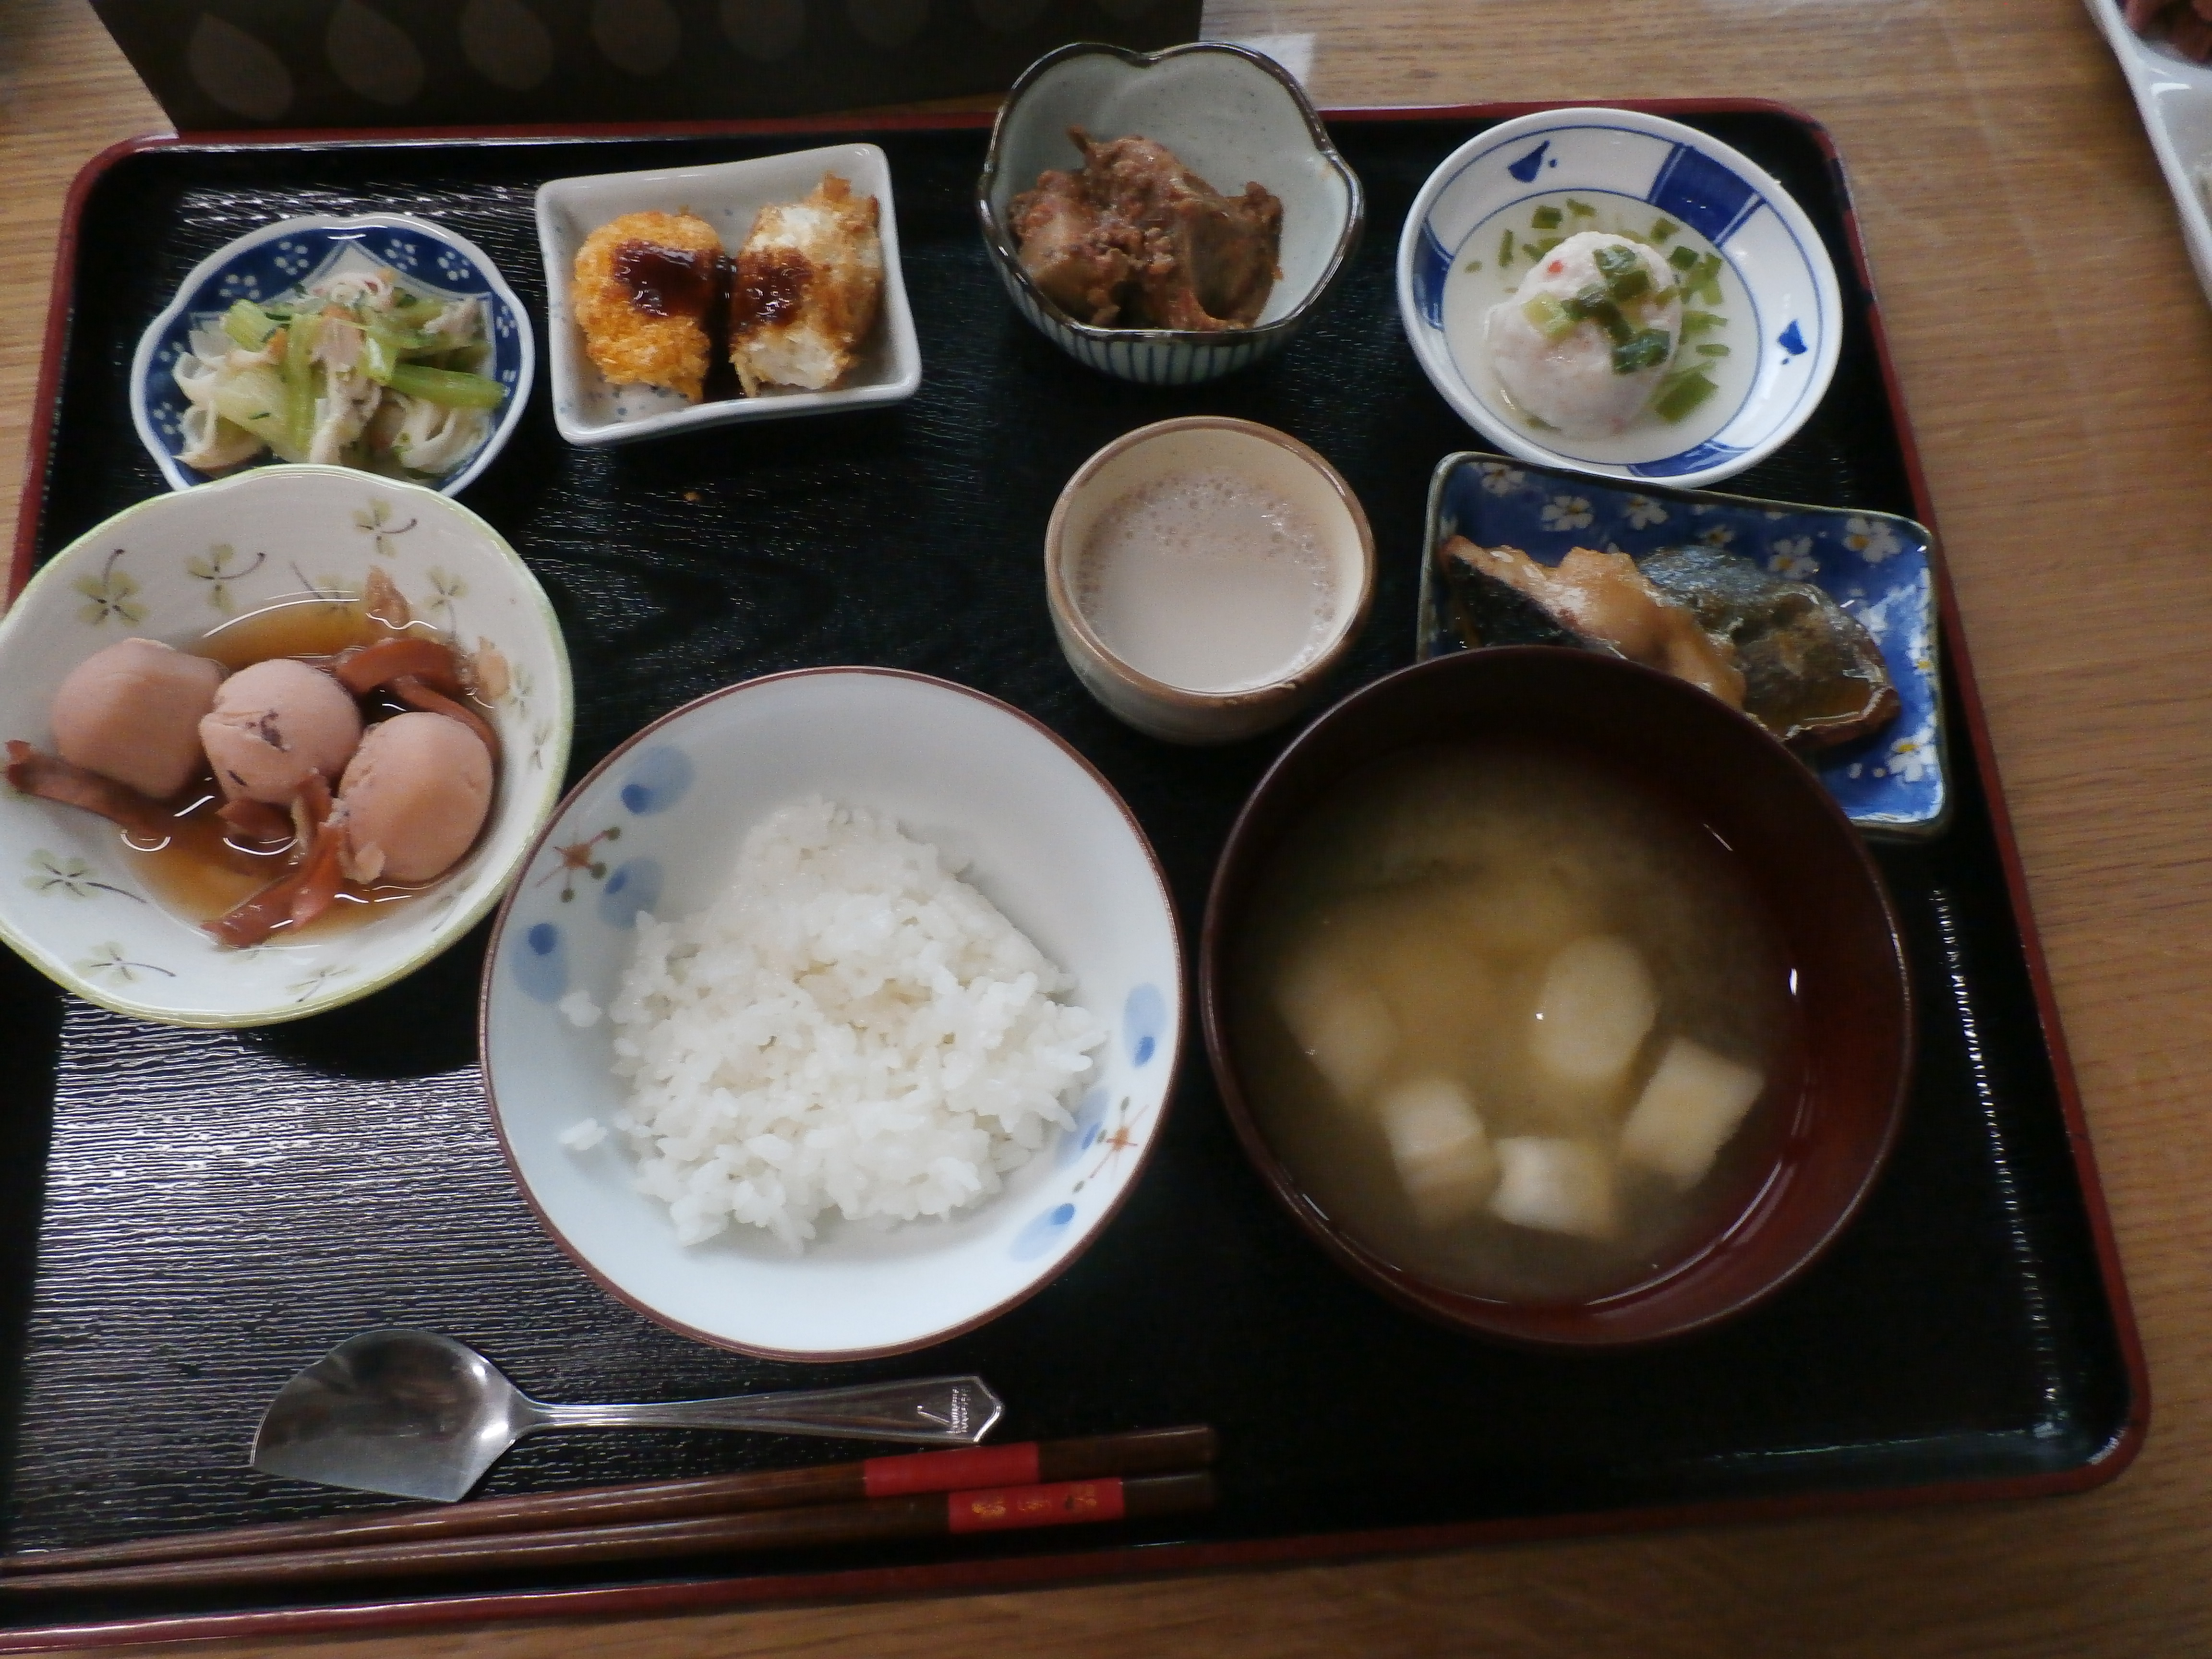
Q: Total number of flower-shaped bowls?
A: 2